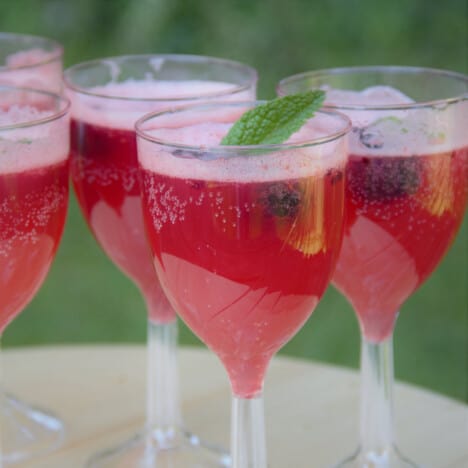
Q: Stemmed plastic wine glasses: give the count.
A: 5